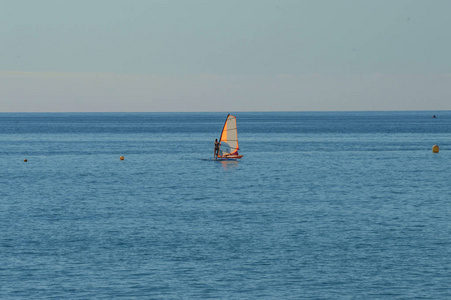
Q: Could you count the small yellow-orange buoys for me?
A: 3